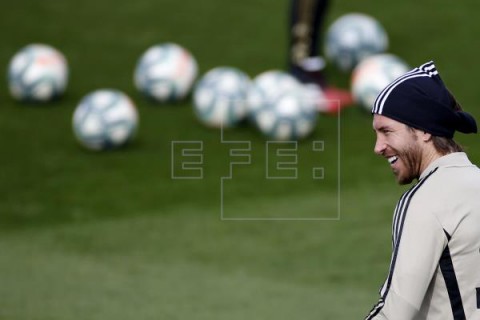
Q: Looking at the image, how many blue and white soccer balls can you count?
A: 8